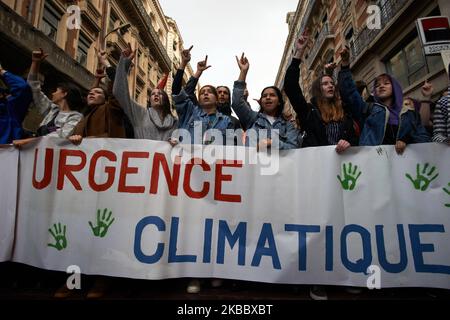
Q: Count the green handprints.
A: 5